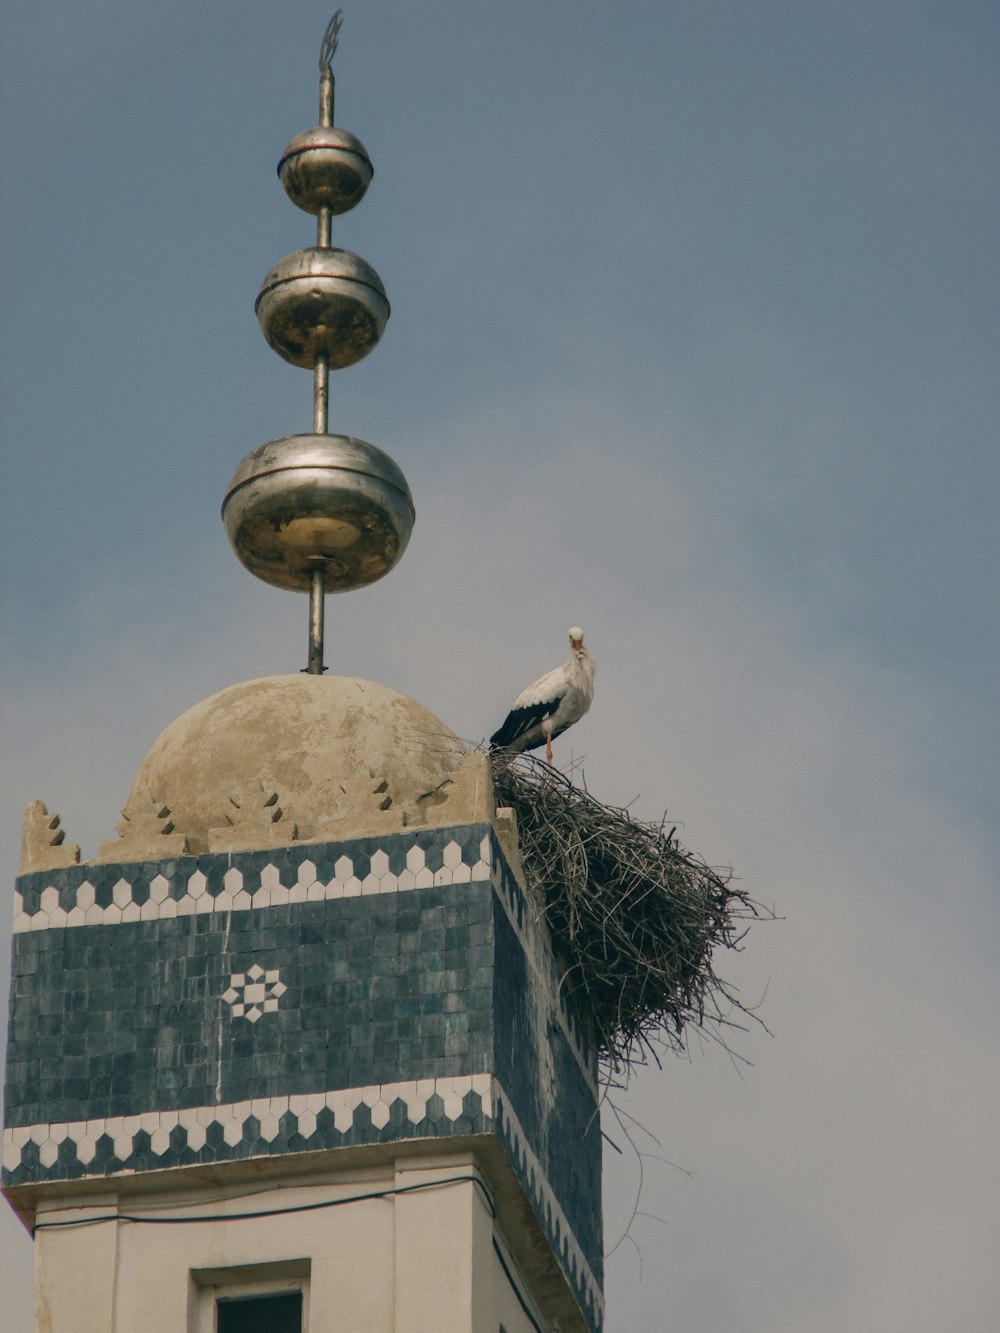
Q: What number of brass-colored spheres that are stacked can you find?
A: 3